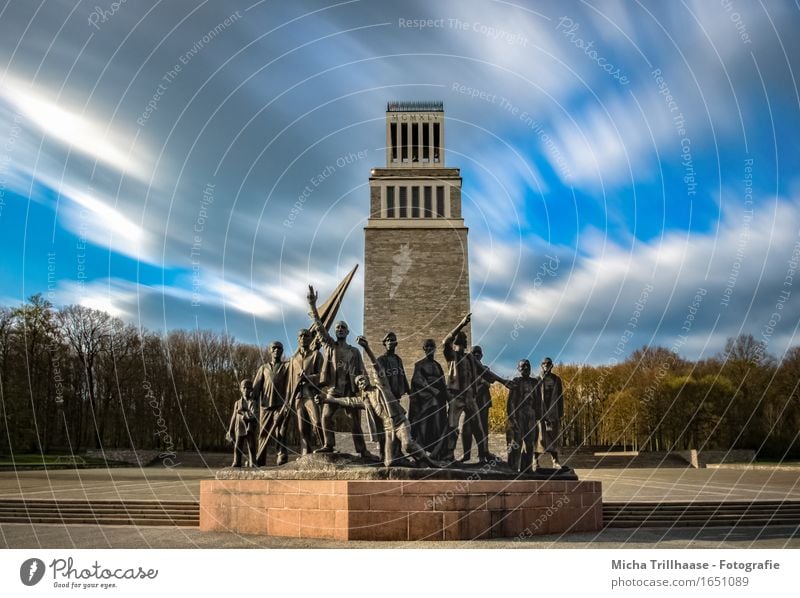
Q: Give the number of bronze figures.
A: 11